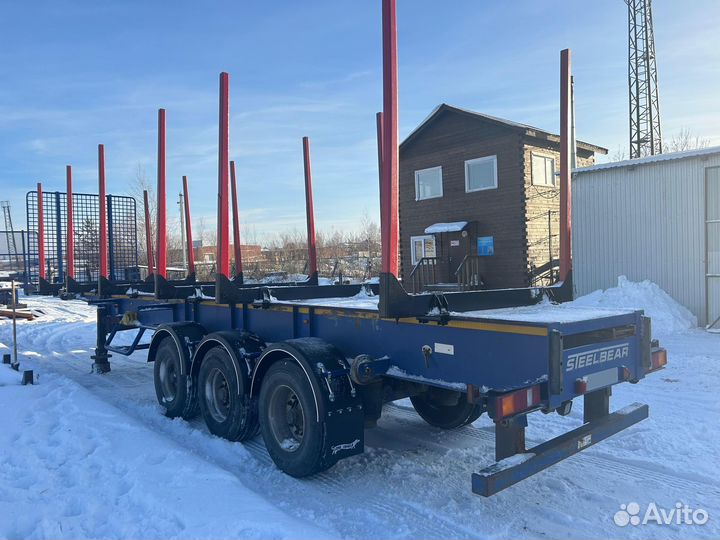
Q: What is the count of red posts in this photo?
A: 12